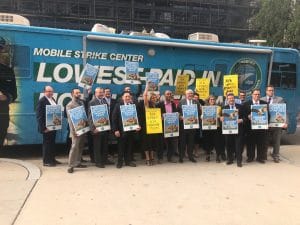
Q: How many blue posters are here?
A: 13